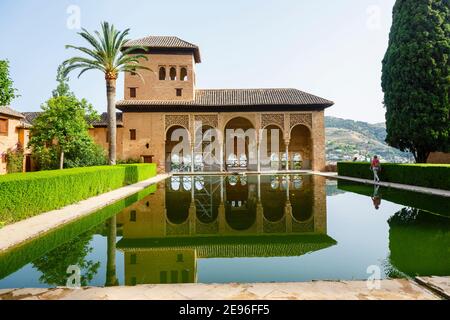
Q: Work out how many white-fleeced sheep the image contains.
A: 0